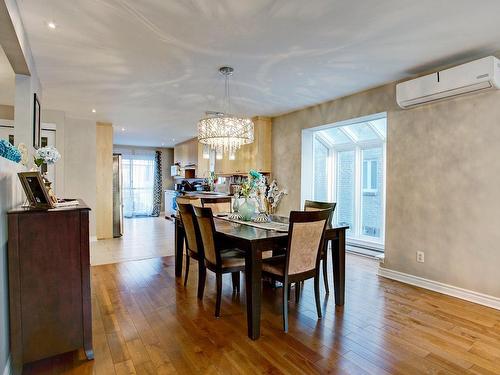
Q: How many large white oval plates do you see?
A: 0